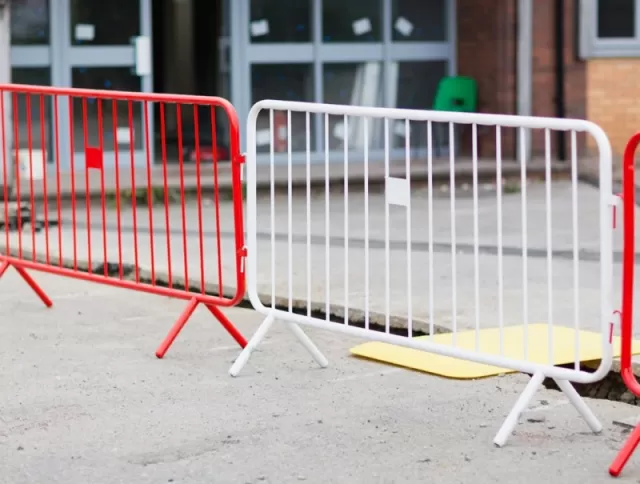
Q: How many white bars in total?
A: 15